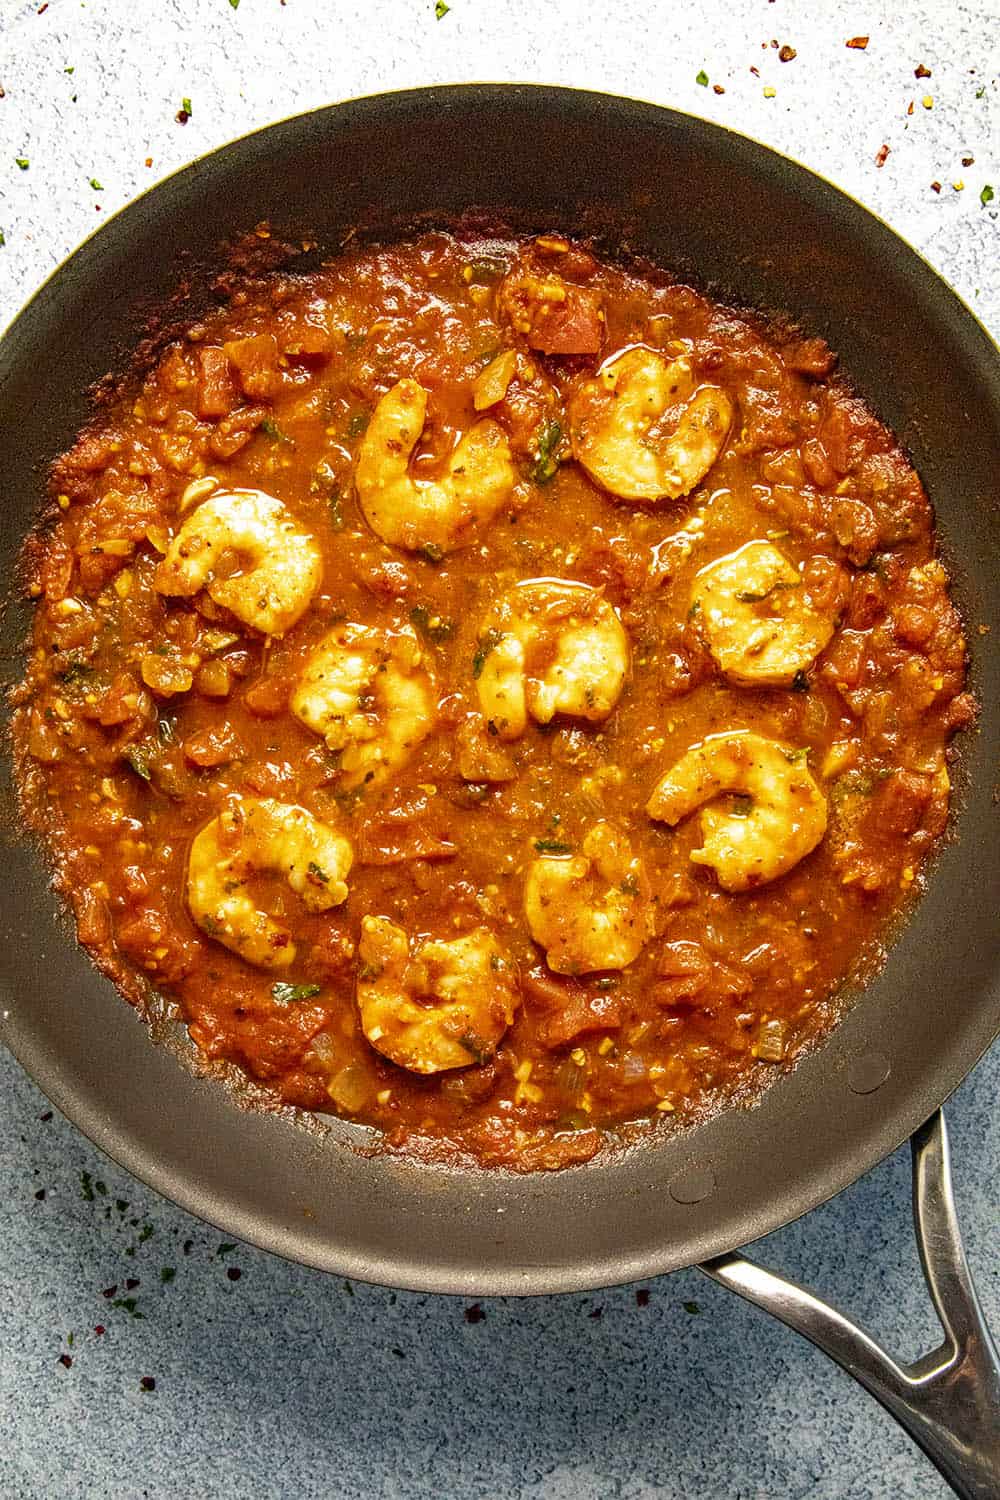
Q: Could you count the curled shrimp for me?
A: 10